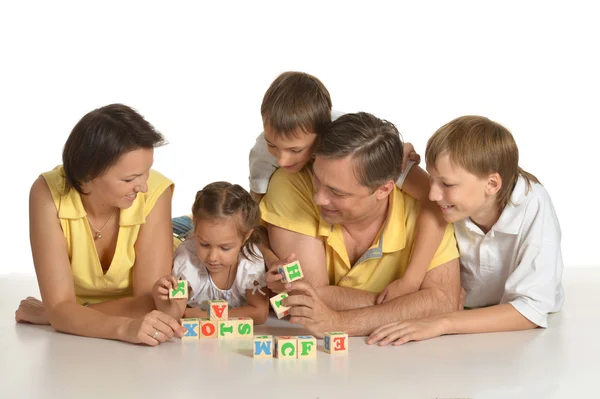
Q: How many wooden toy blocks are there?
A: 12